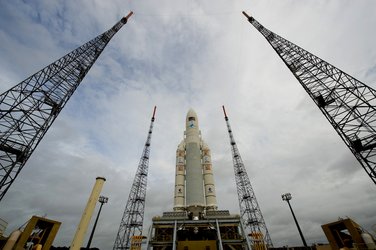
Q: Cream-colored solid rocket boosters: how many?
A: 2